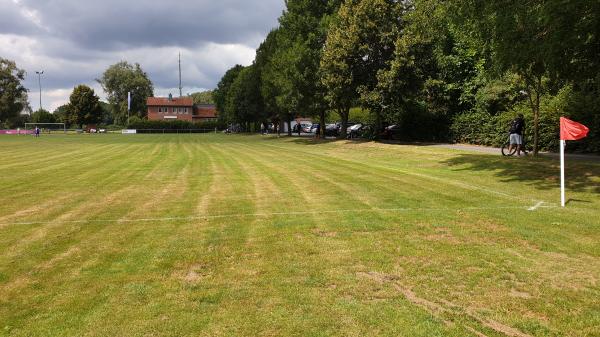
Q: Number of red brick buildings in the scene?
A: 1